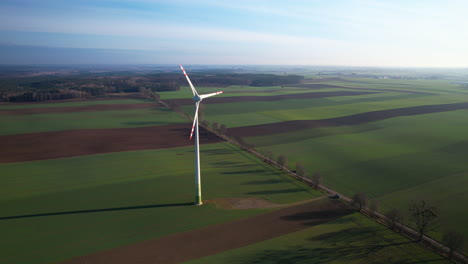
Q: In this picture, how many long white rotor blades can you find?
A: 3